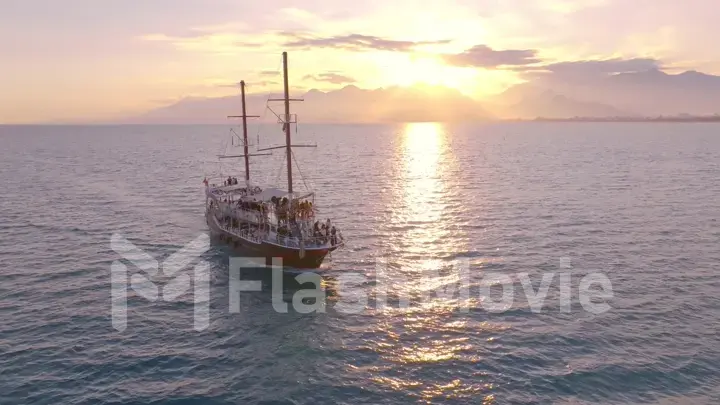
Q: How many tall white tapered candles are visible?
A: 0